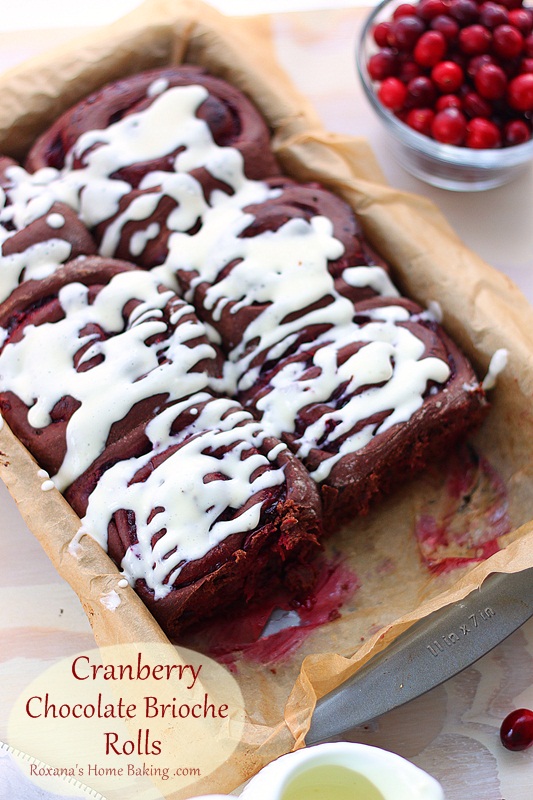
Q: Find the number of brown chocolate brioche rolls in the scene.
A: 6